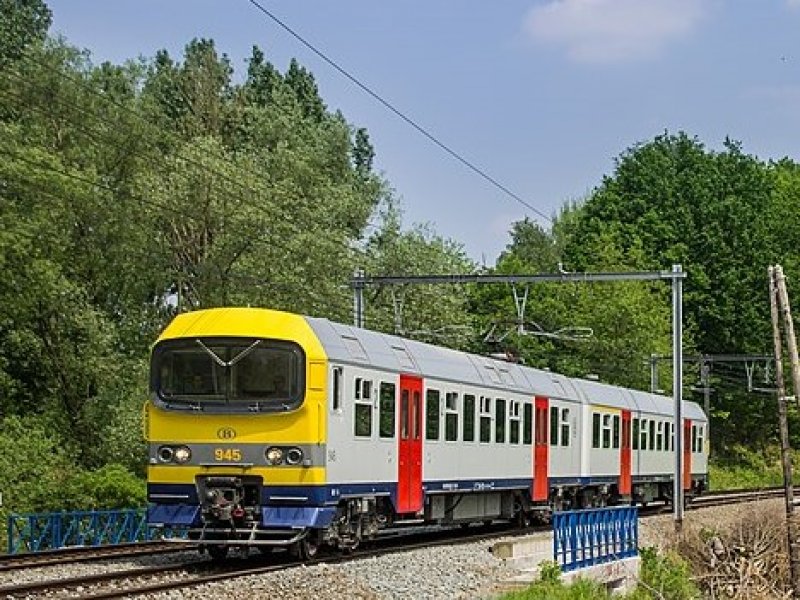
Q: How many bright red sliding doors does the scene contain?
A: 4